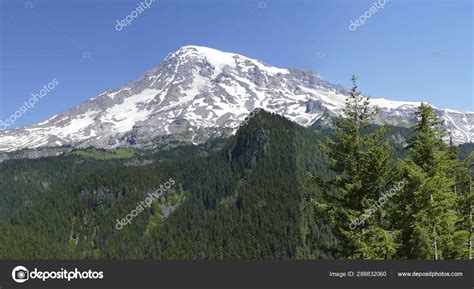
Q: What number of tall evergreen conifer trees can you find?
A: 2